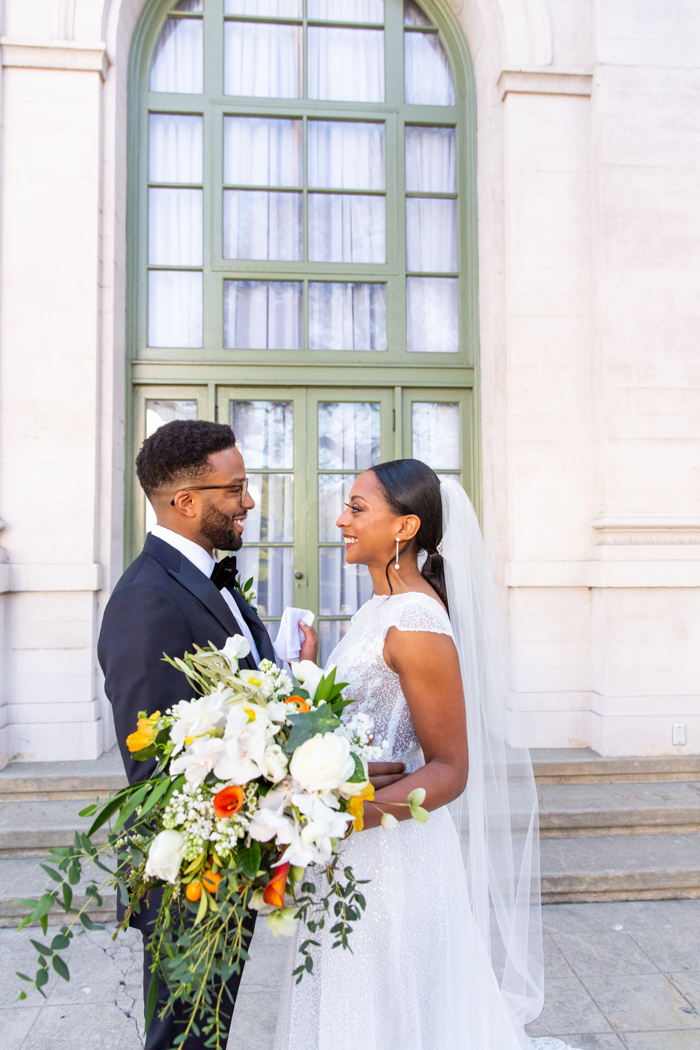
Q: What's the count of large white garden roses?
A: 1